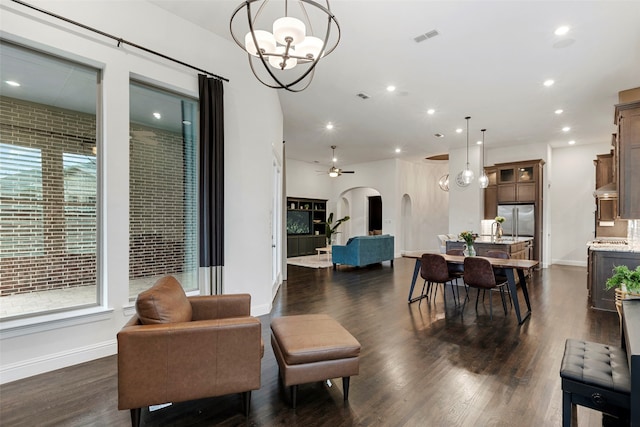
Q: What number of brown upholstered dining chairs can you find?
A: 4